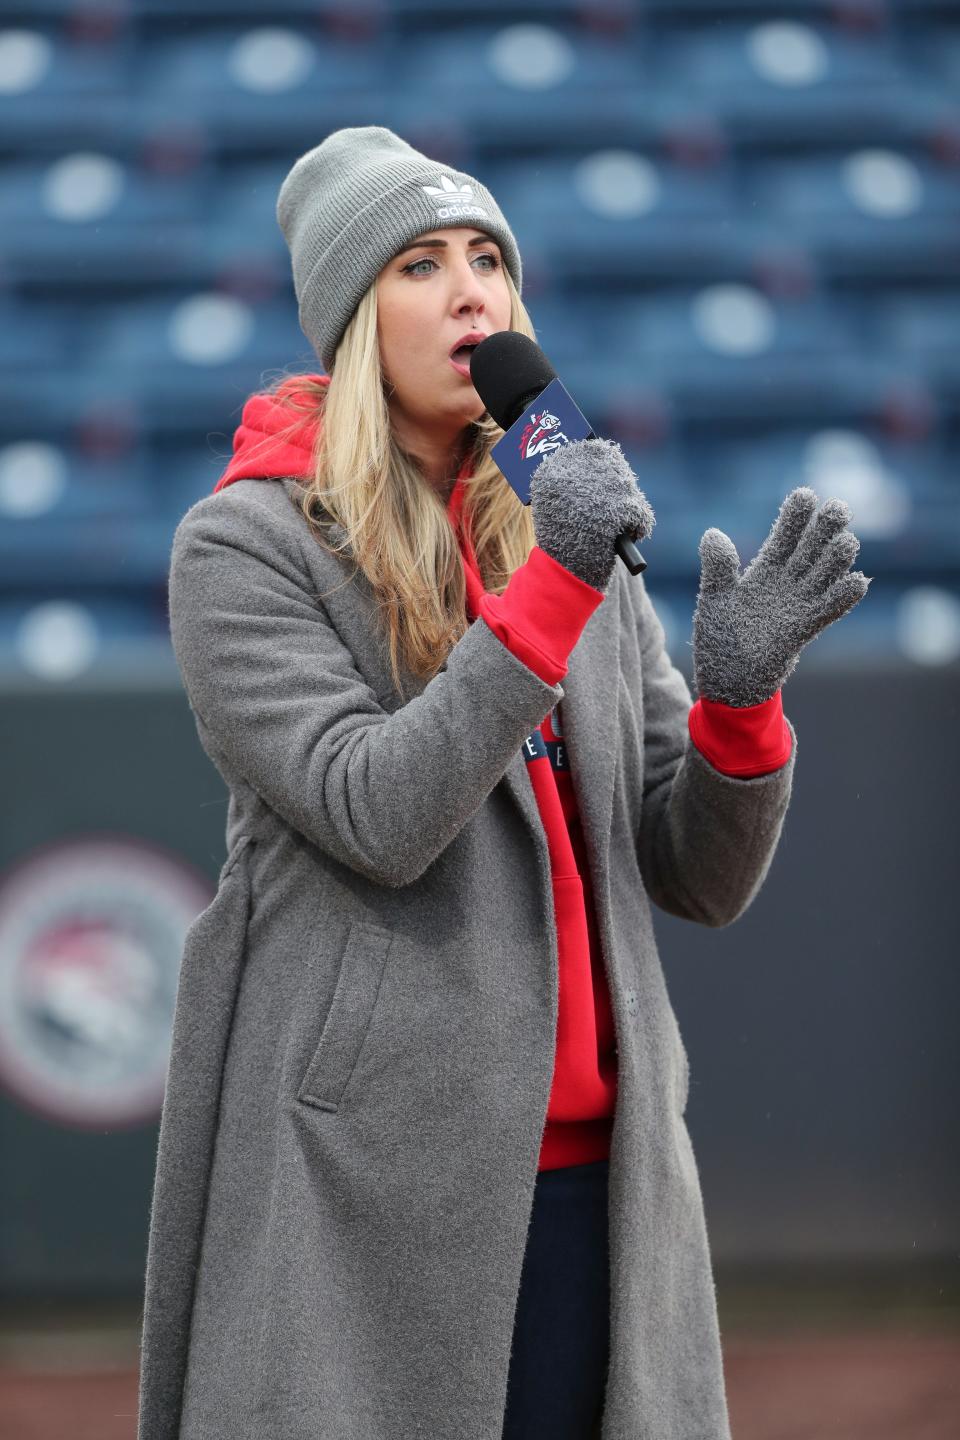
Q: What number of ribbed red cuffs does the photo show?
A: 2